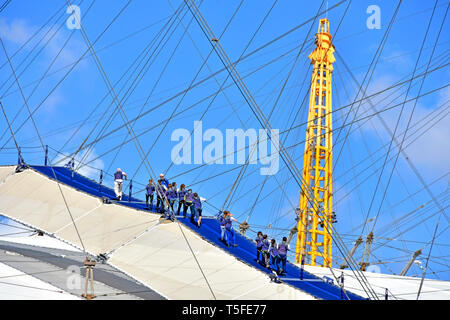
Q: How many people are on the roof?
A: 15